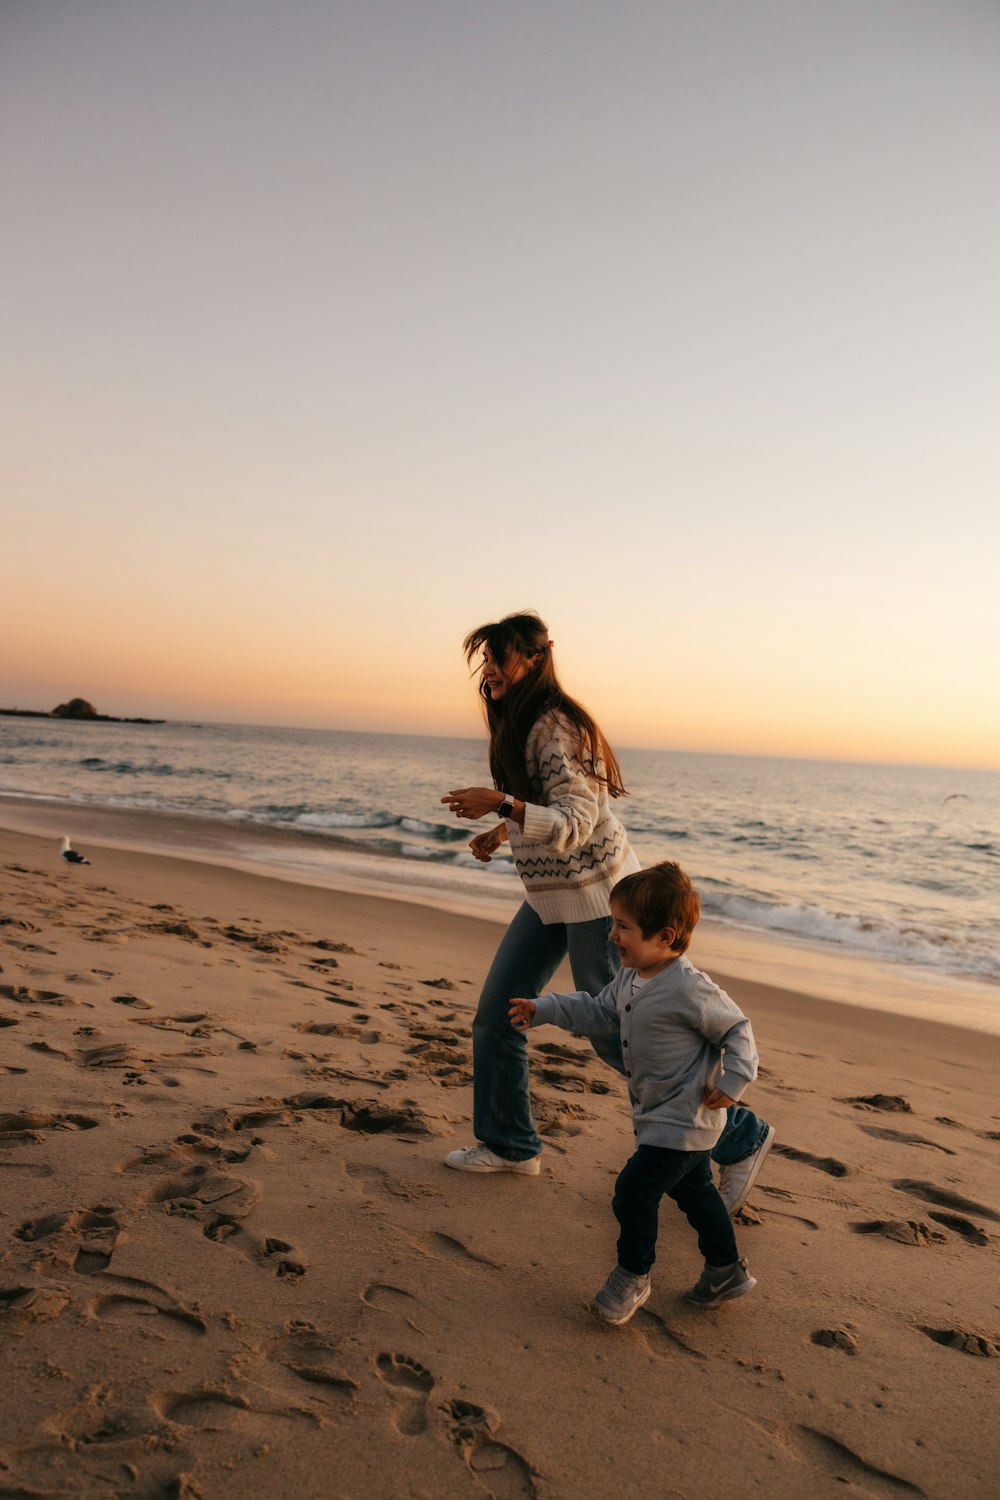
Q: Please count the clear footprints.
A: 1